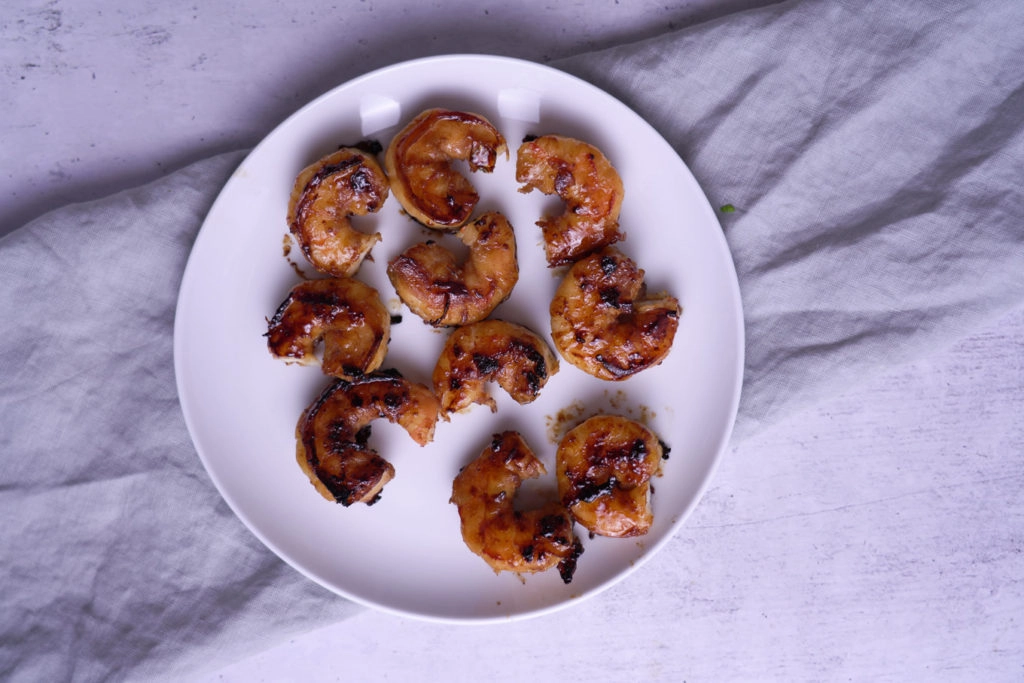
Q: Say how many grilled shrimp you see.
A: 10